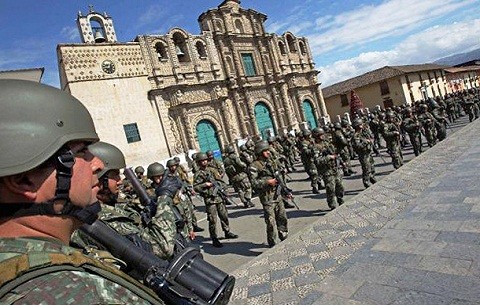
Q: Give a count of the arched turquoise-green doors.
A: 3